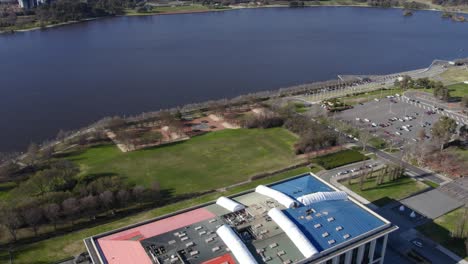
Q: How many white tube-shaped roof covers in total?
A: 5